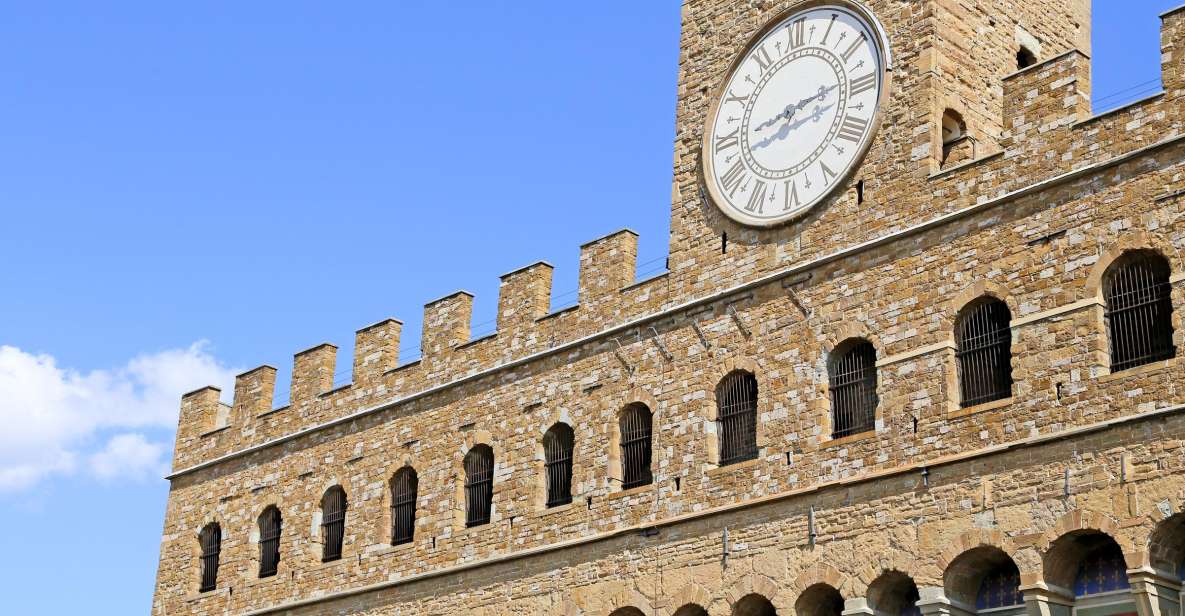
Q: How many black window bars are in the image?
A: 11